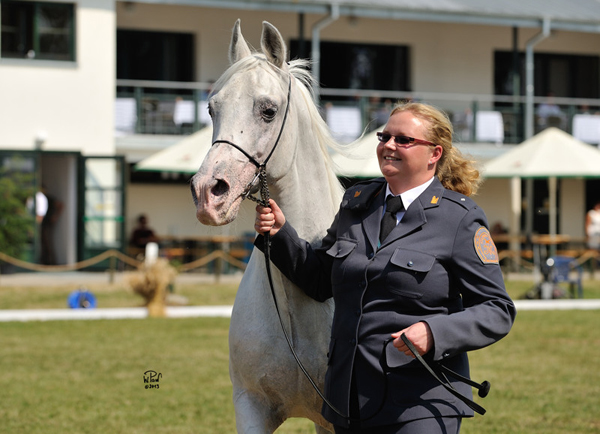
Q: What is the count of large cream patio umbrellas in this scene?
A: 3